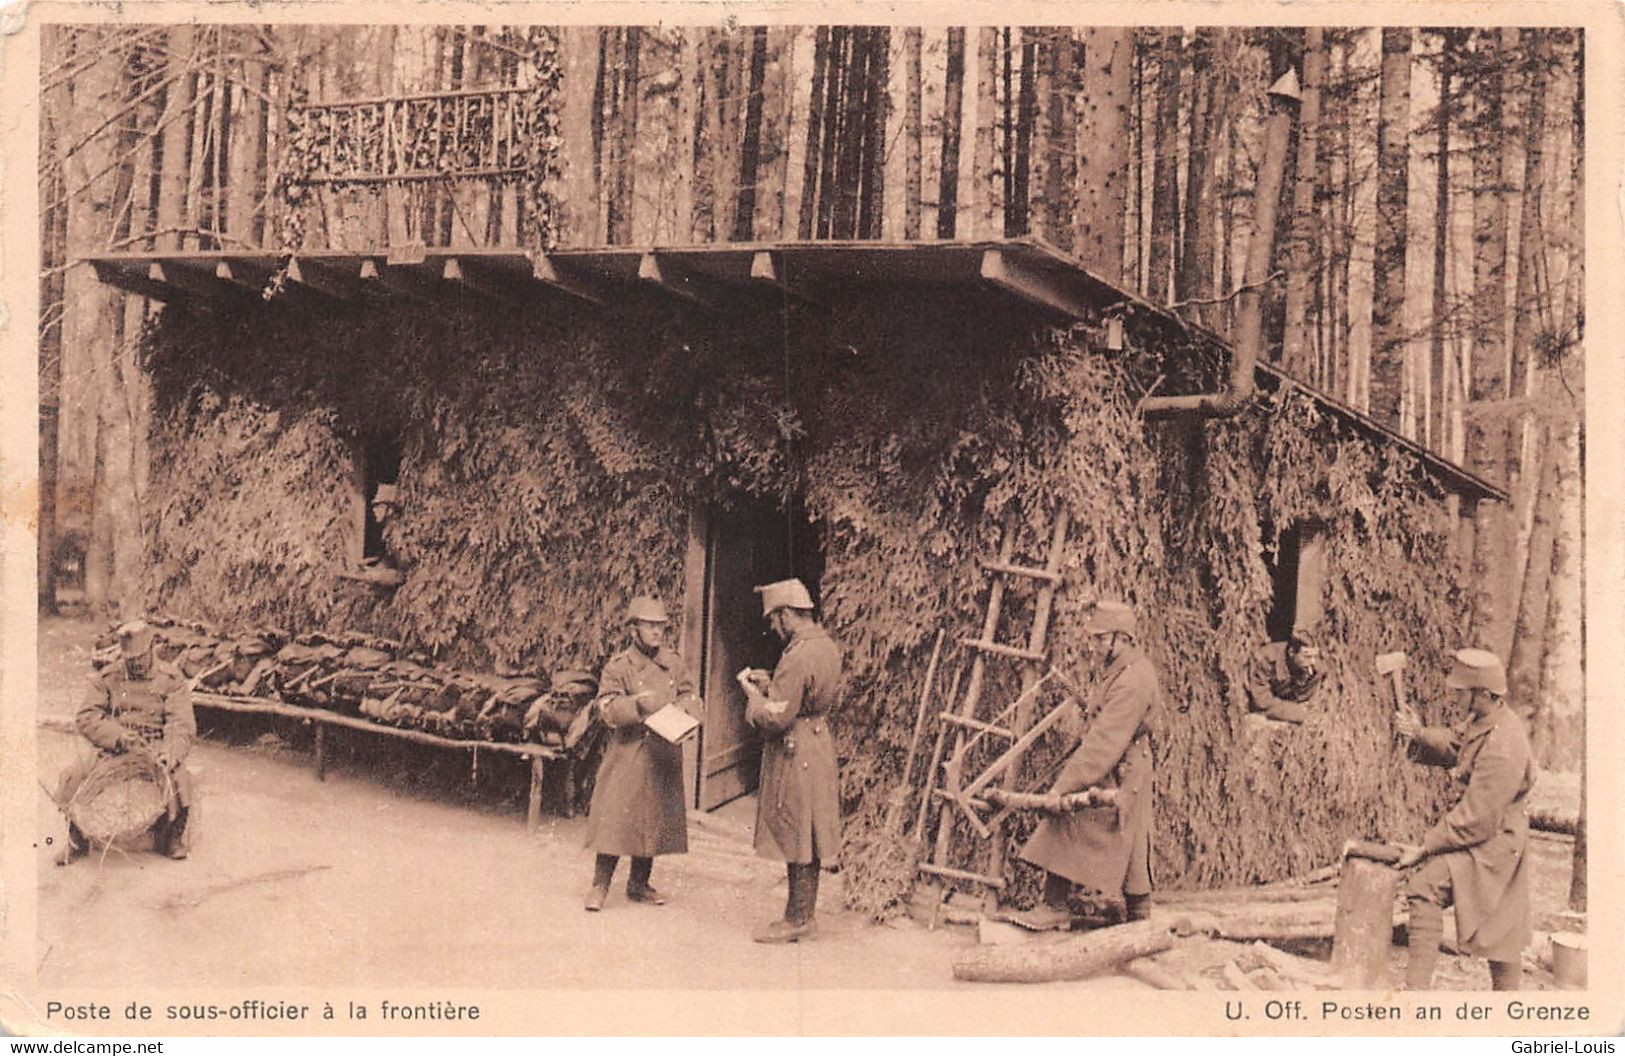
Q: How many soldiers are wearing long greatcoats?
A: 4